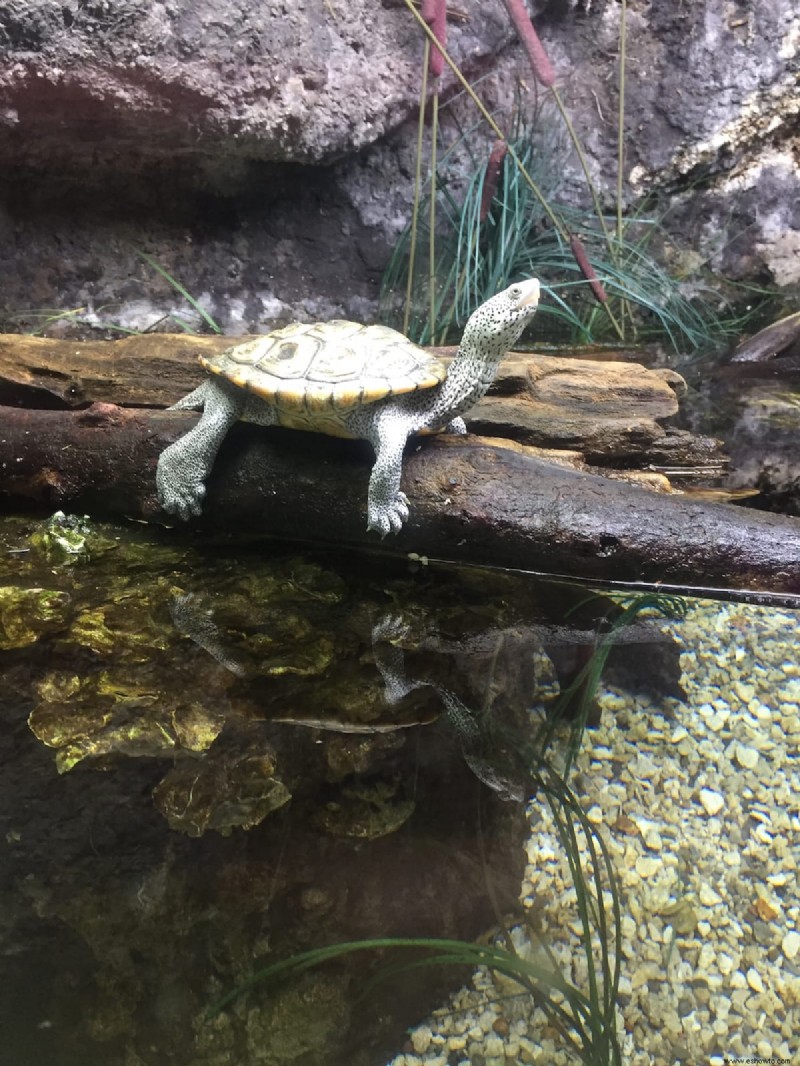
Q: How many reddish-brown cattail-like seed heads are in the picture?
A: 5